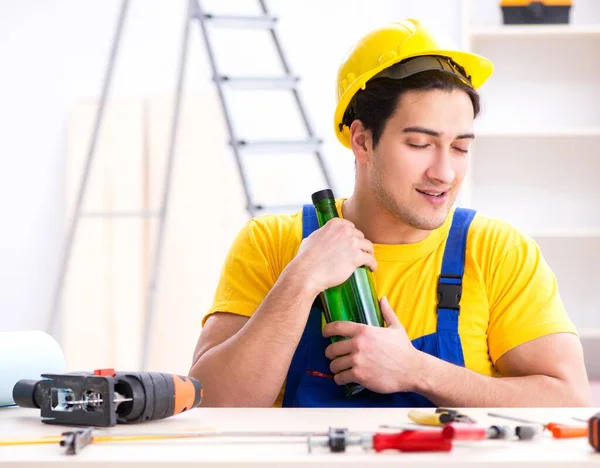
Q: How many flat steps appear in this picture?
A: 4